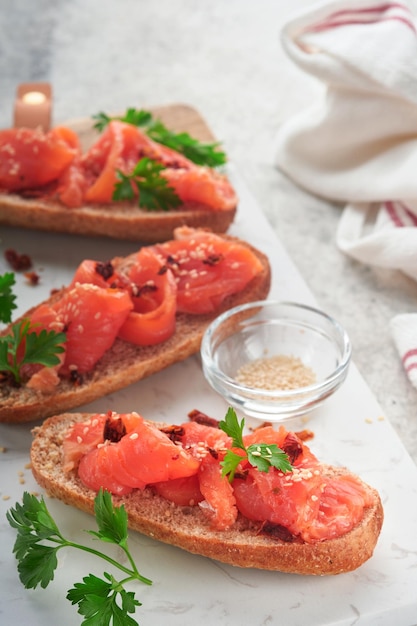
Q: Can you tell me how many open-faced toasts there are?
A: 3